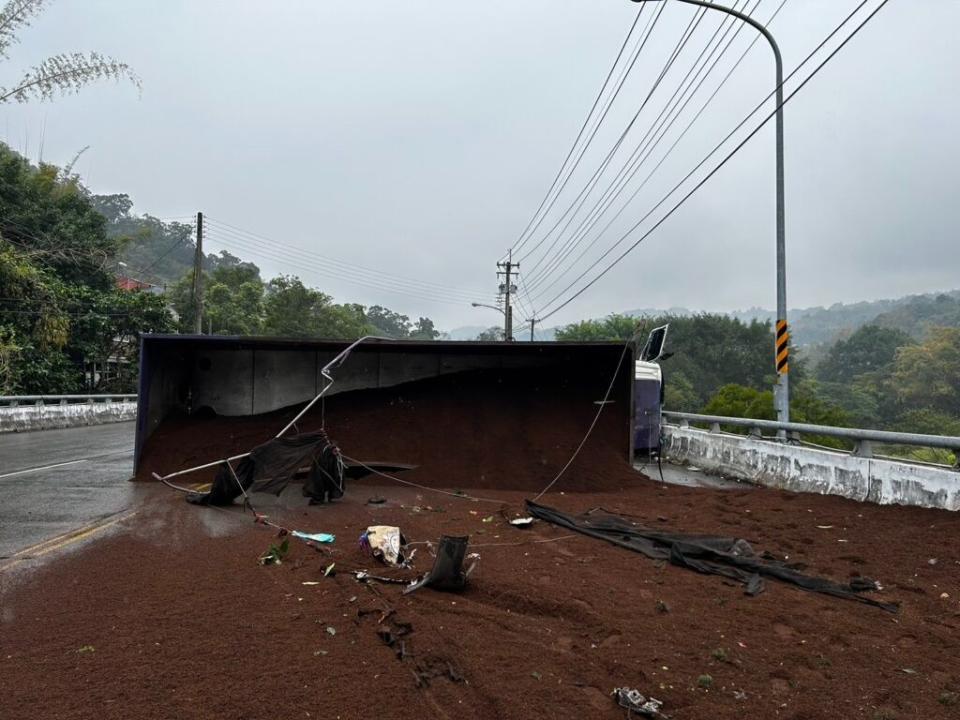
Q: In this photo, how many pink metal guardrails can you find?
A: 0